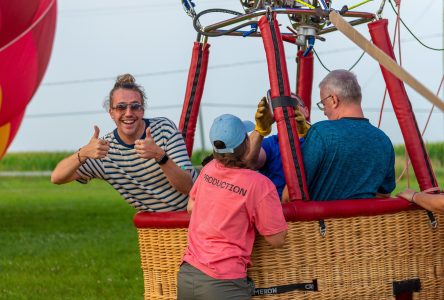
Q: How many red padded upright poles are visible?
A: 4